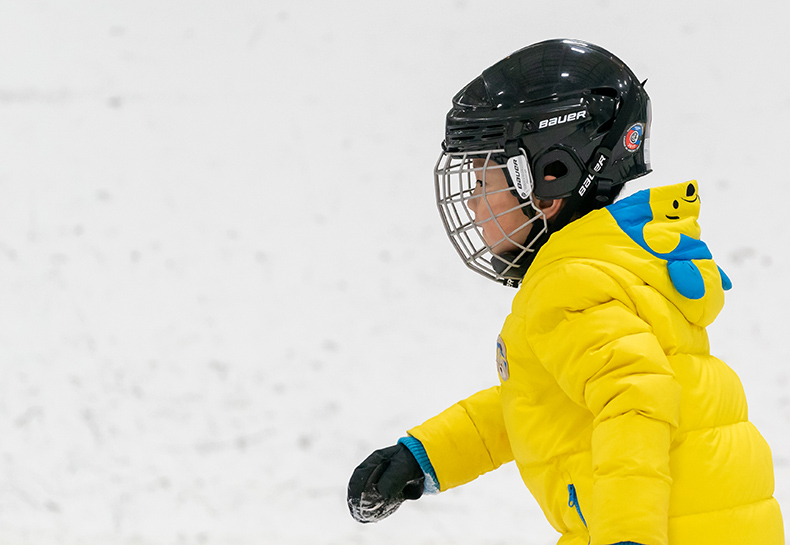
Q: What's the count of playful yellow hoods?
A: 1